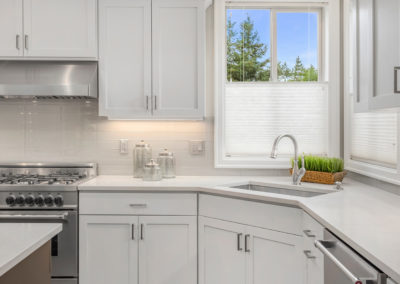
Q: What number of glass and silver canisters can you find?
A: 3